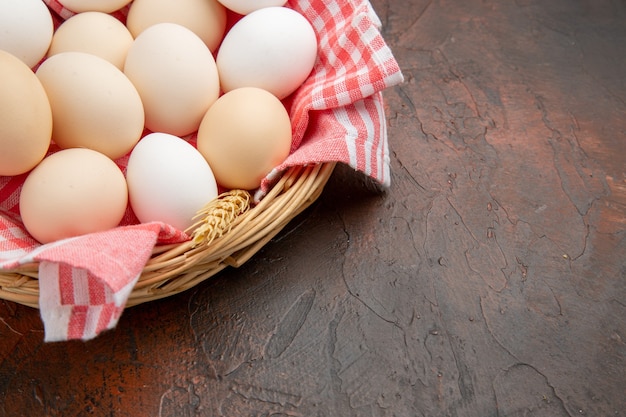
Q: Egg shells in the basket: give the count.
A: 12